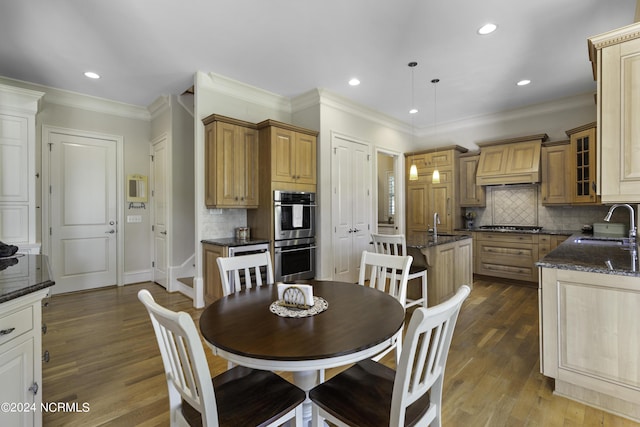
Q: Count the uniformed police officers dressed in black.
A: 0